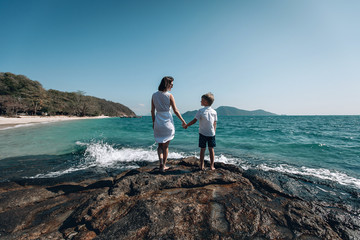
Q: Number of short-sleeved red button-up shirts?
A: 0